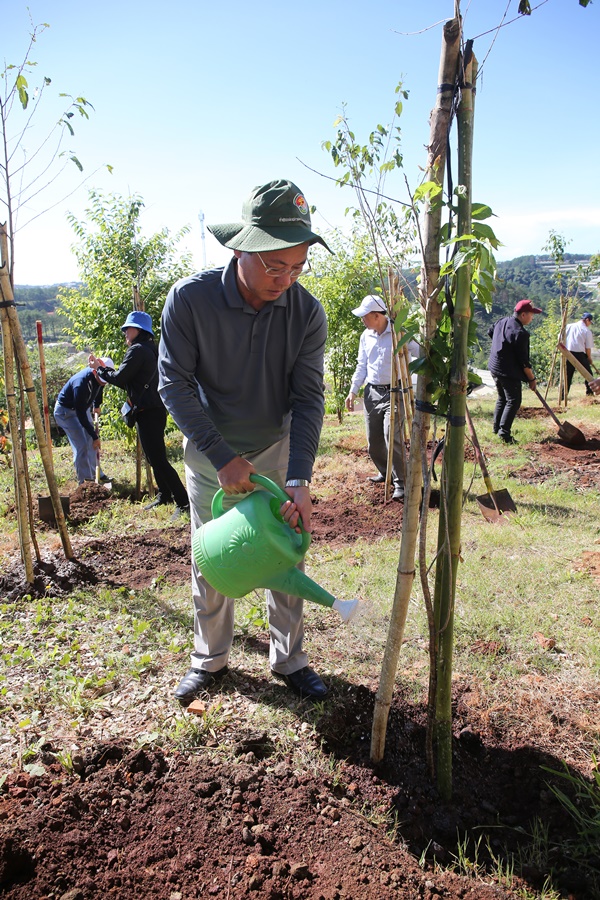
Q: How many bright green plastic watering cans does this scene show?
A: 1